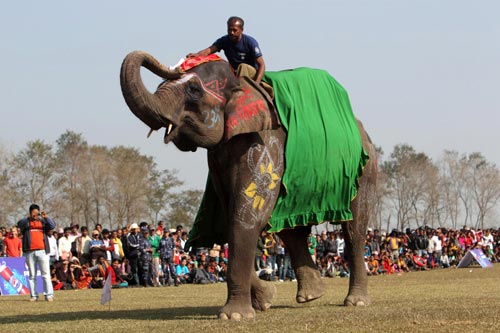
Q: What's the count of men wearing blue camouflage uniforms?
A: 2